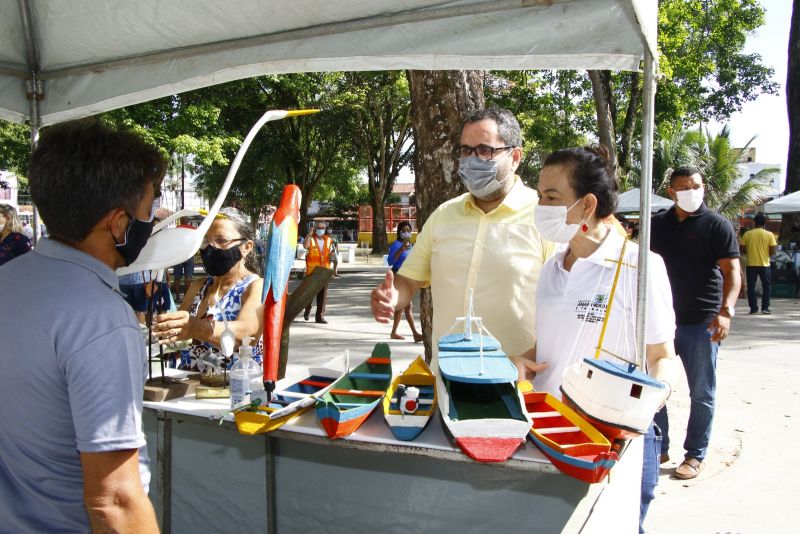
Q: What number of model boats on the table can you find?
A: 6